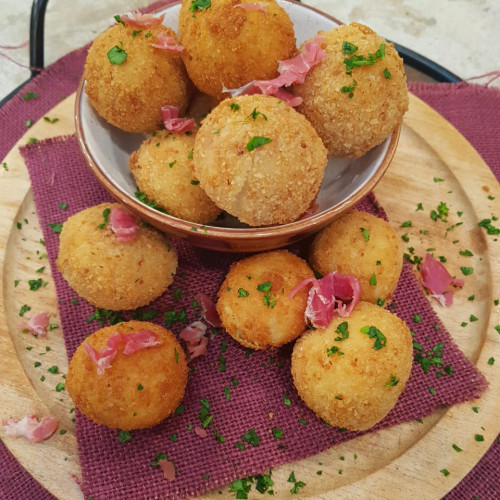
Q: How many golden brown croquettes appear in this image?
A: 10